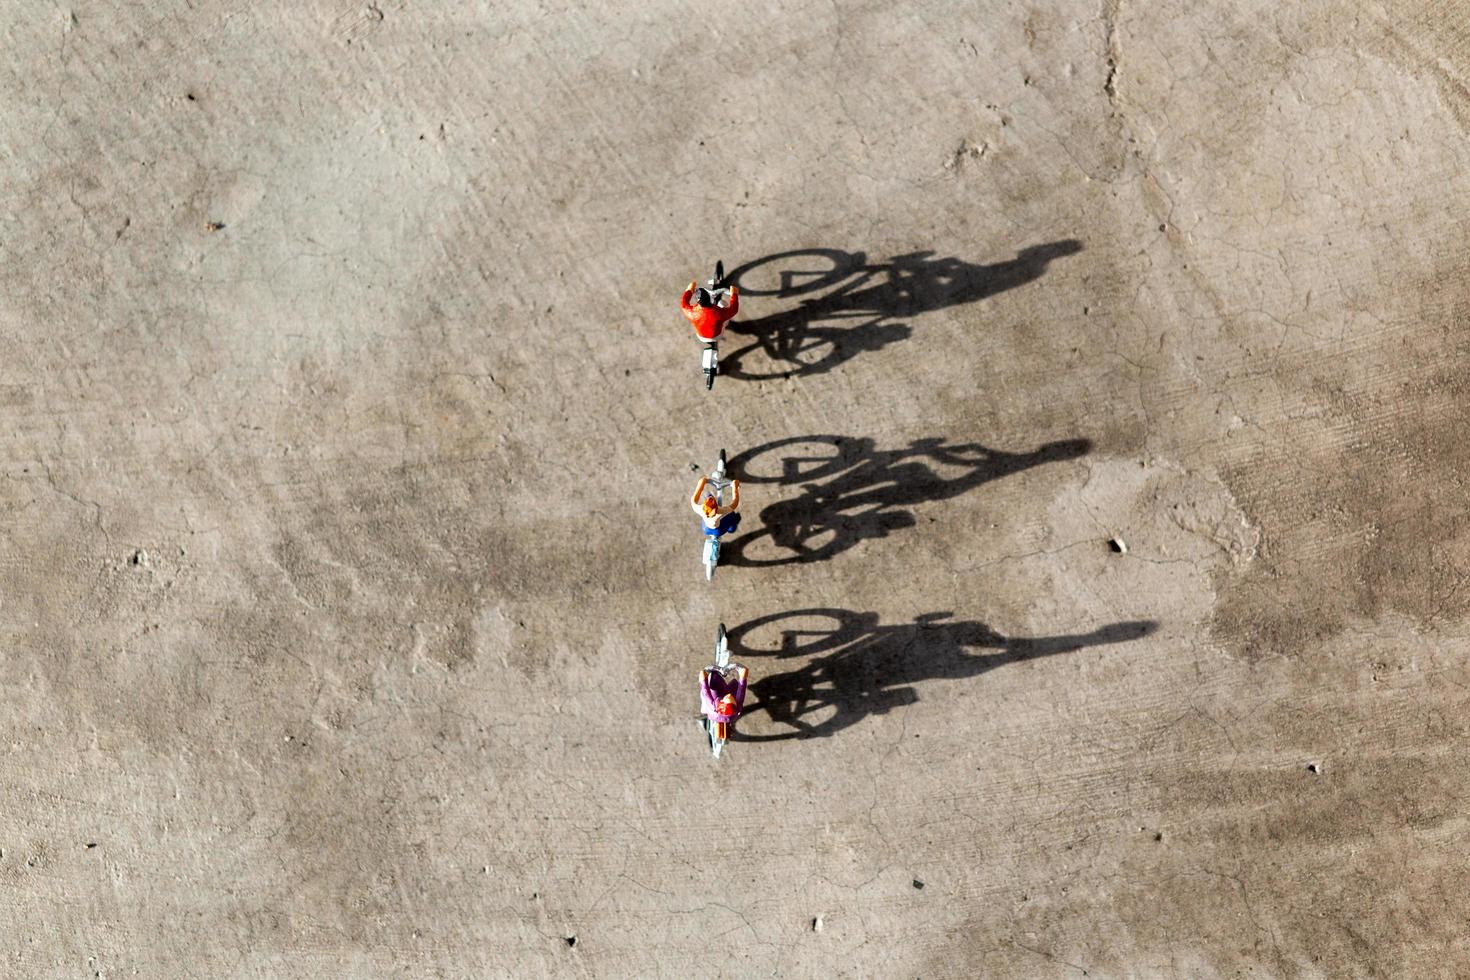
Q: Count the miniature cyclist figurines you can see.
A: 3